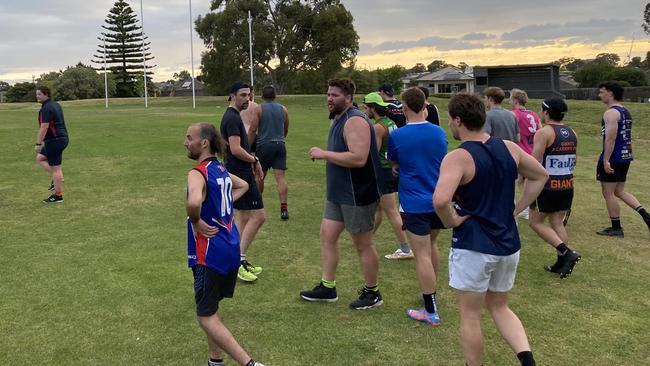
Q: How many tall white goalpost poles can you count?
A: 4